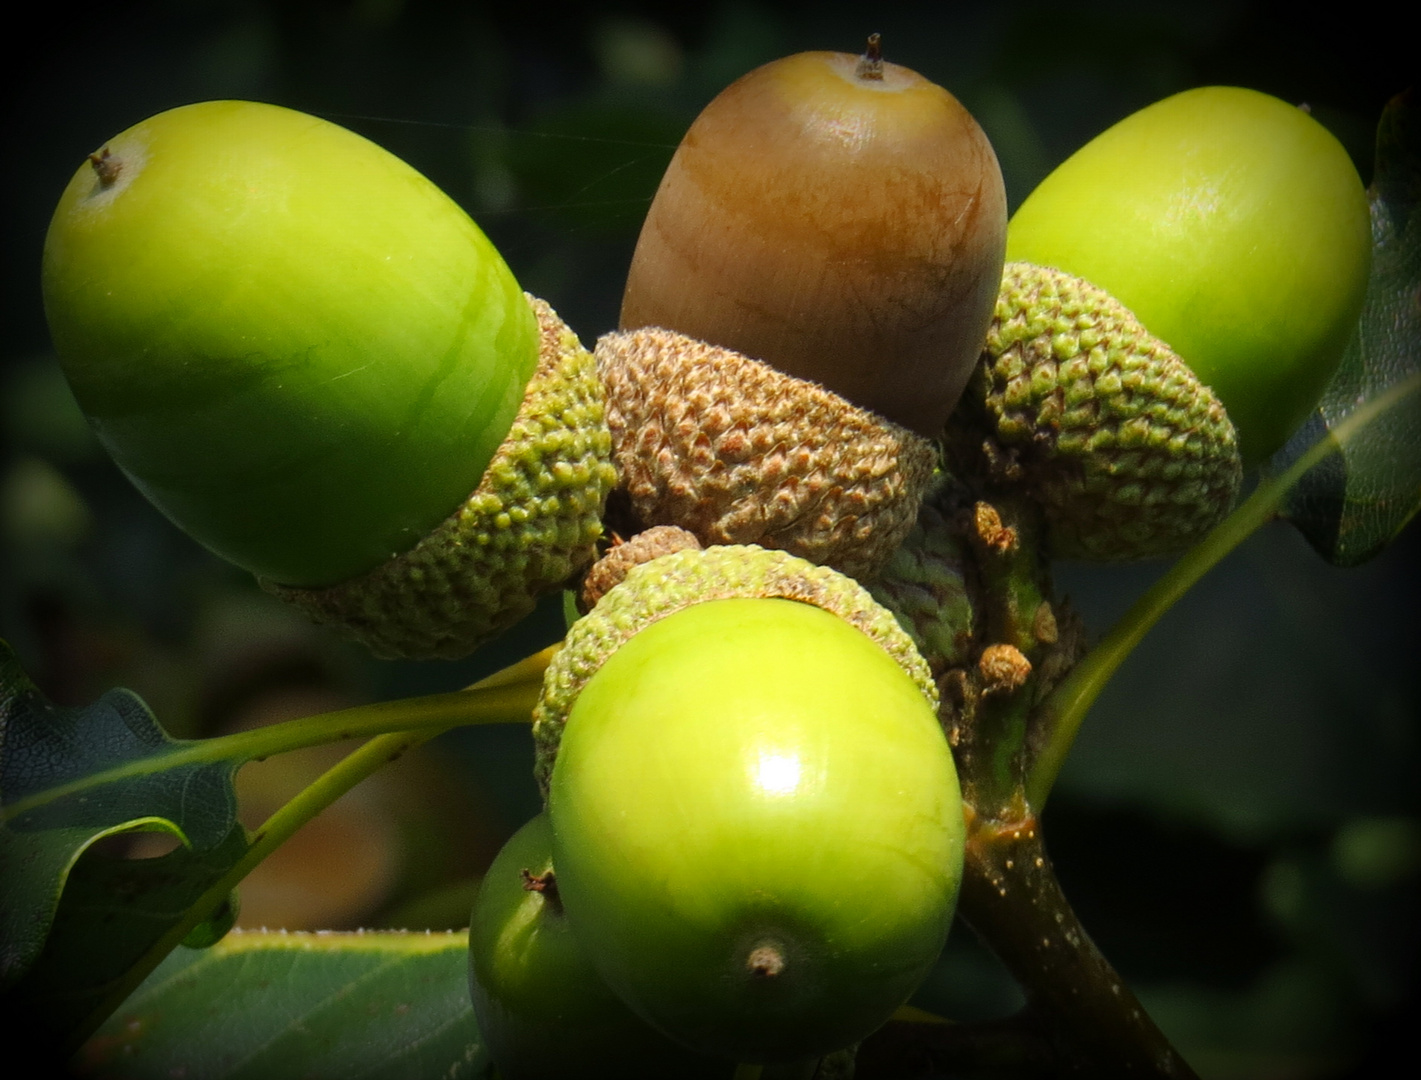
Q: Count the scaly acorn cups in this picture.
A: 4